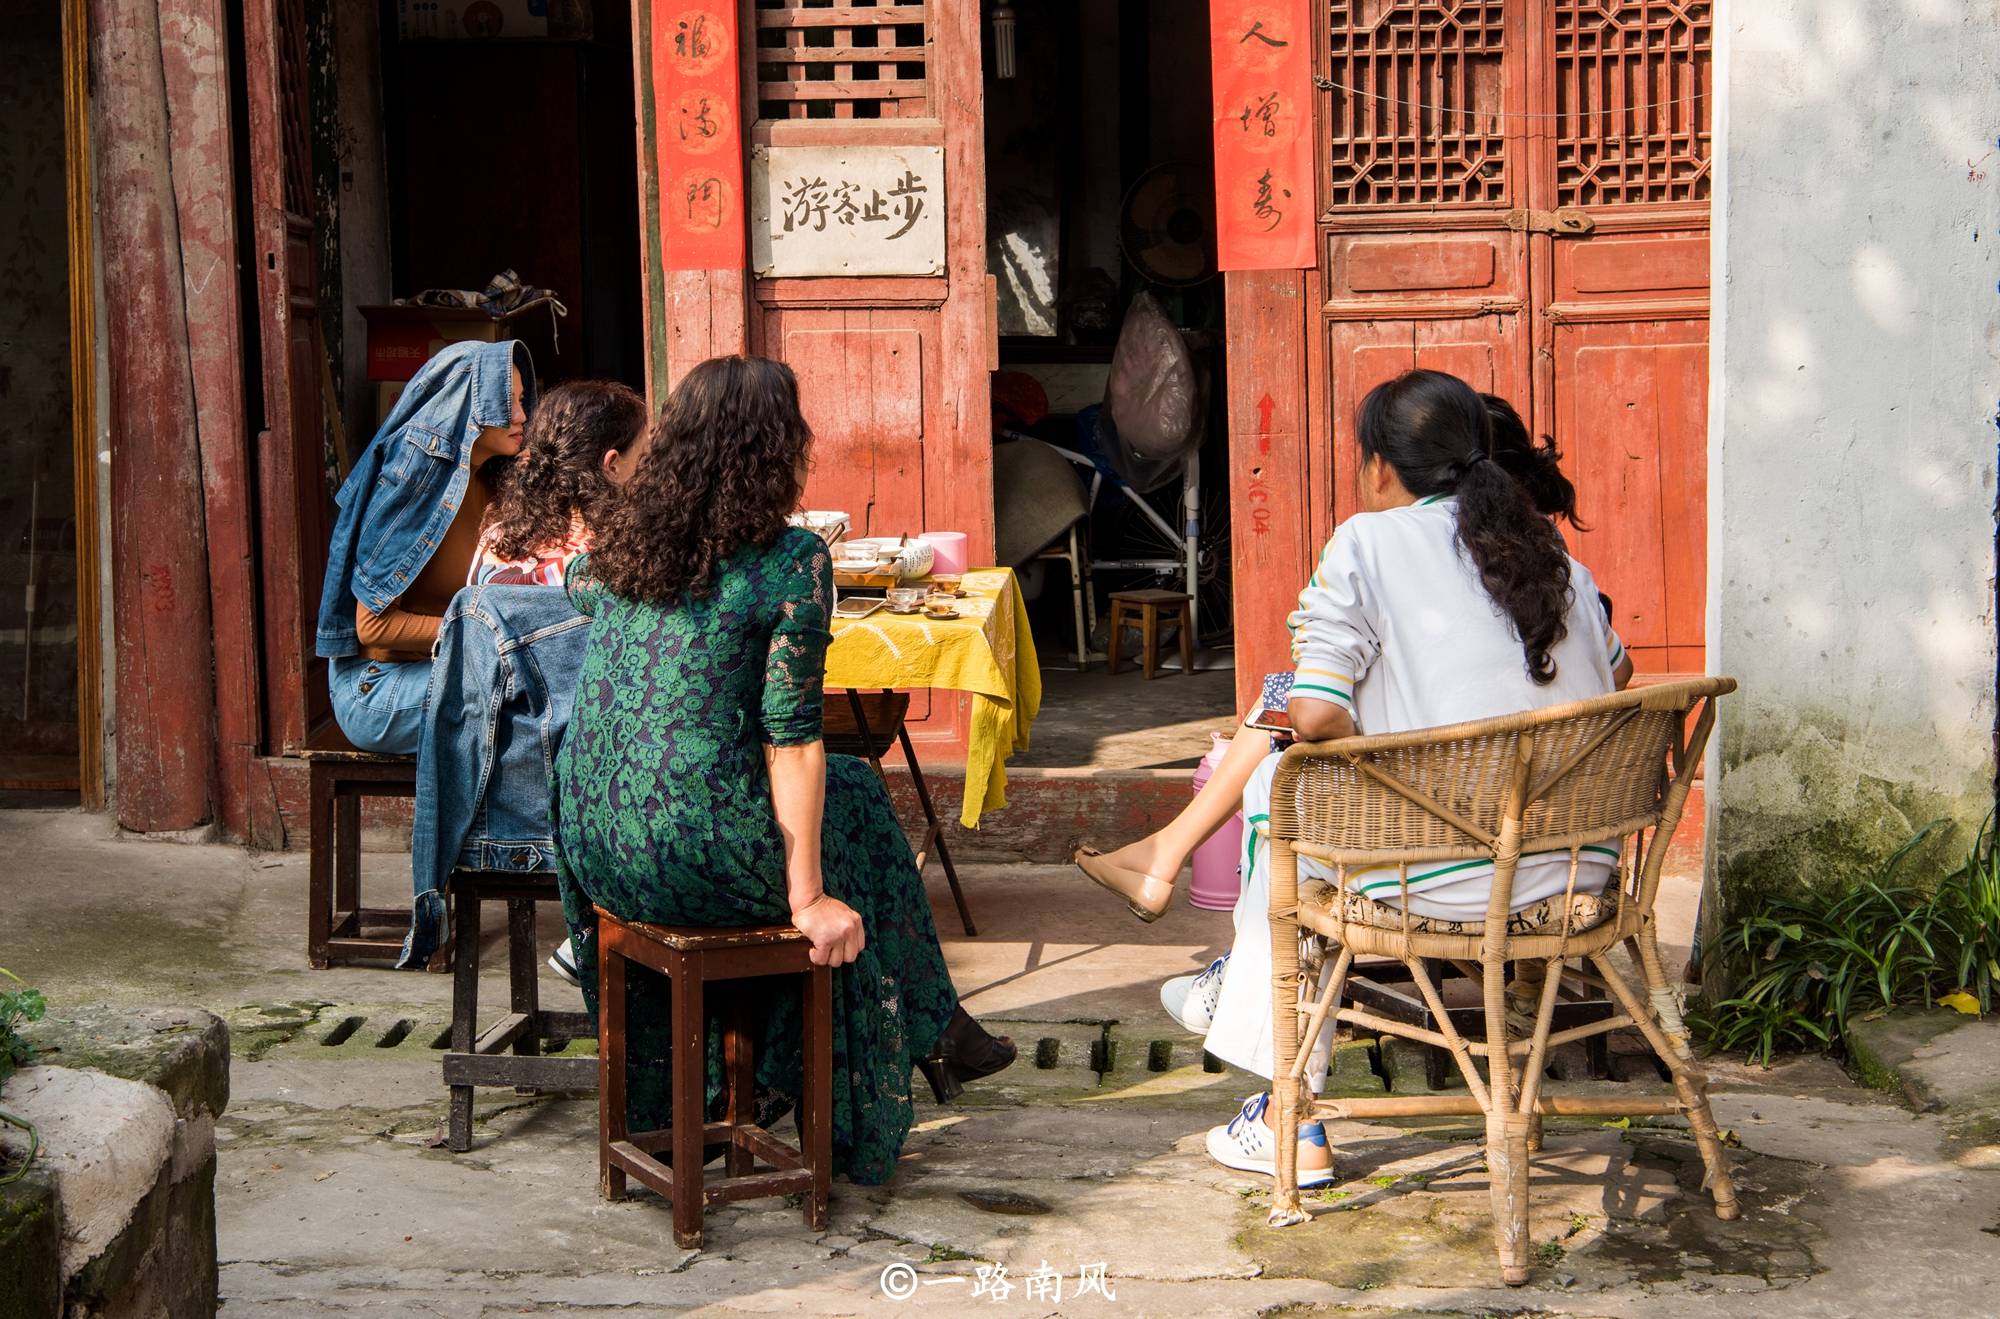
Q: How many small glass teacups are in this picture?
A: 3